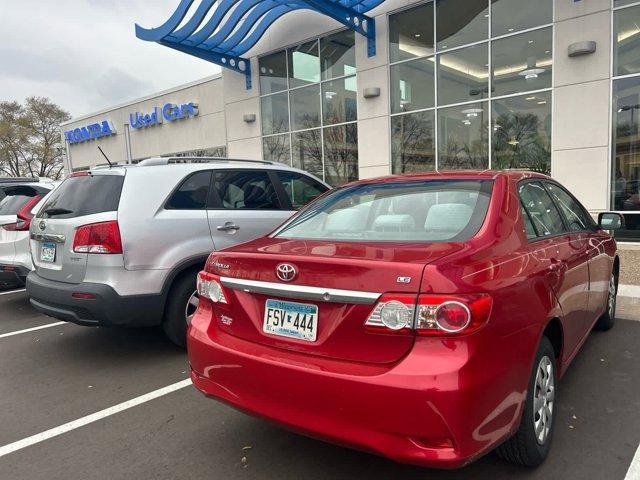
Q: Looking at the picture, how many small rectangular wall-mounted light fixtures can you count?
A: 3